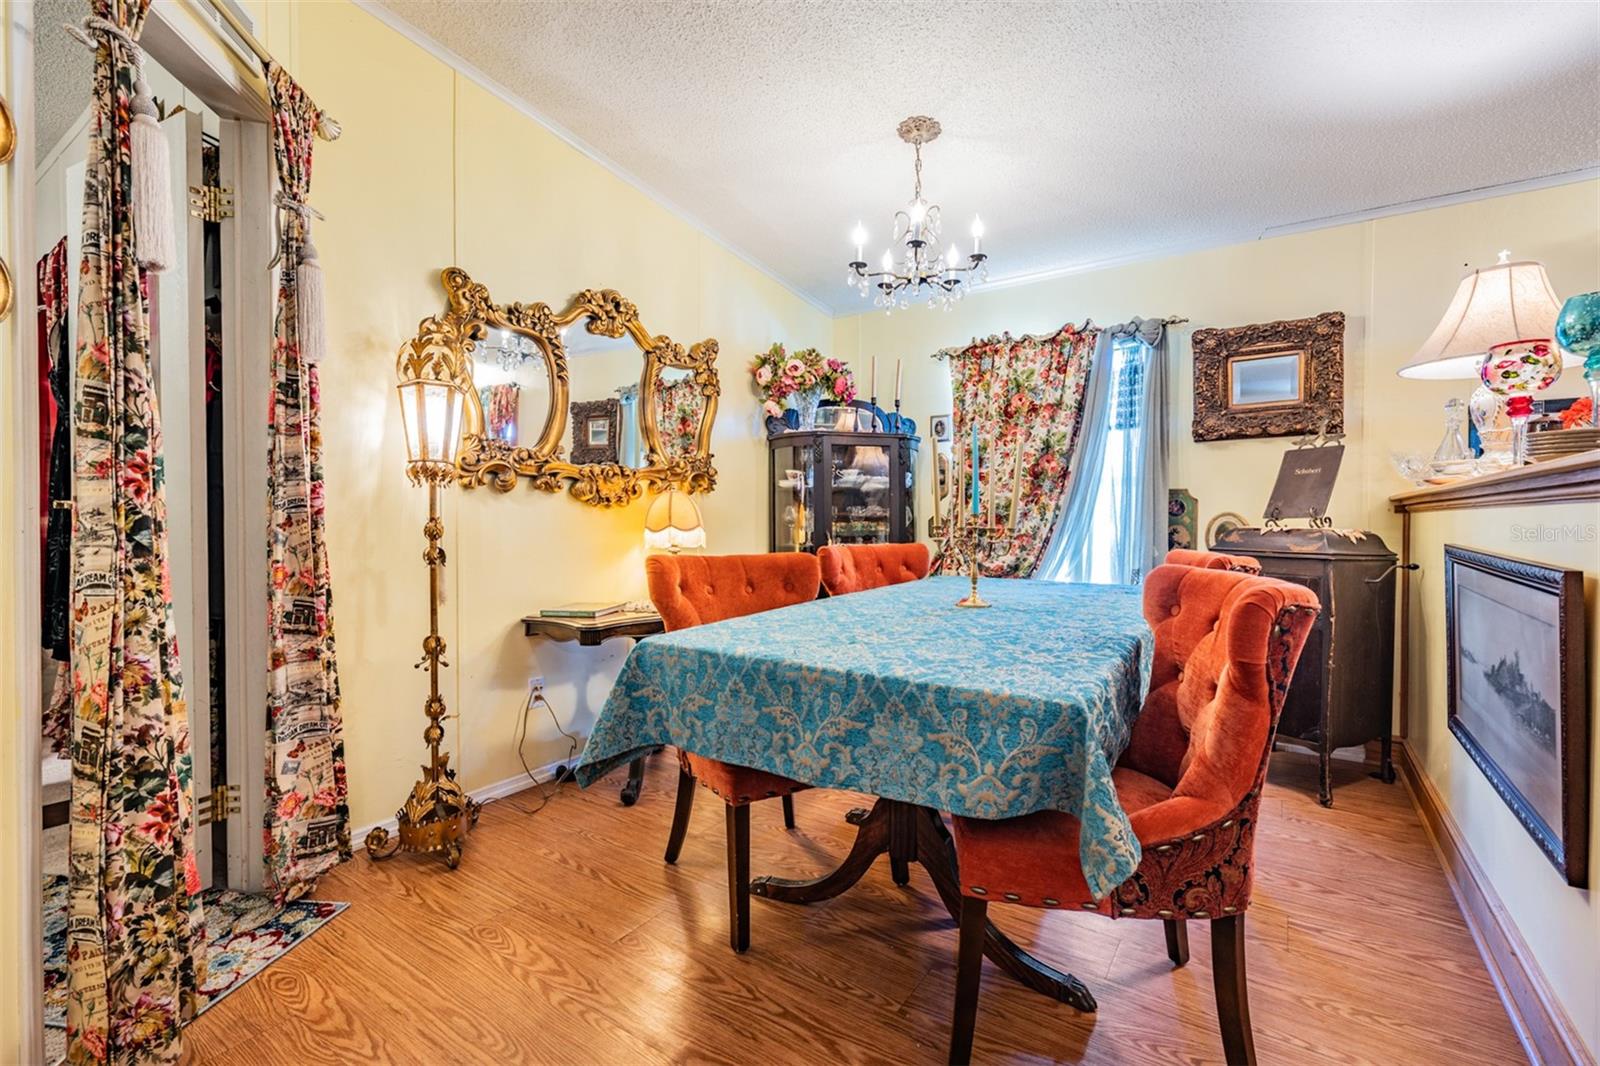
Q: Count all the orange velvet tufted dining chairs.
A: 4